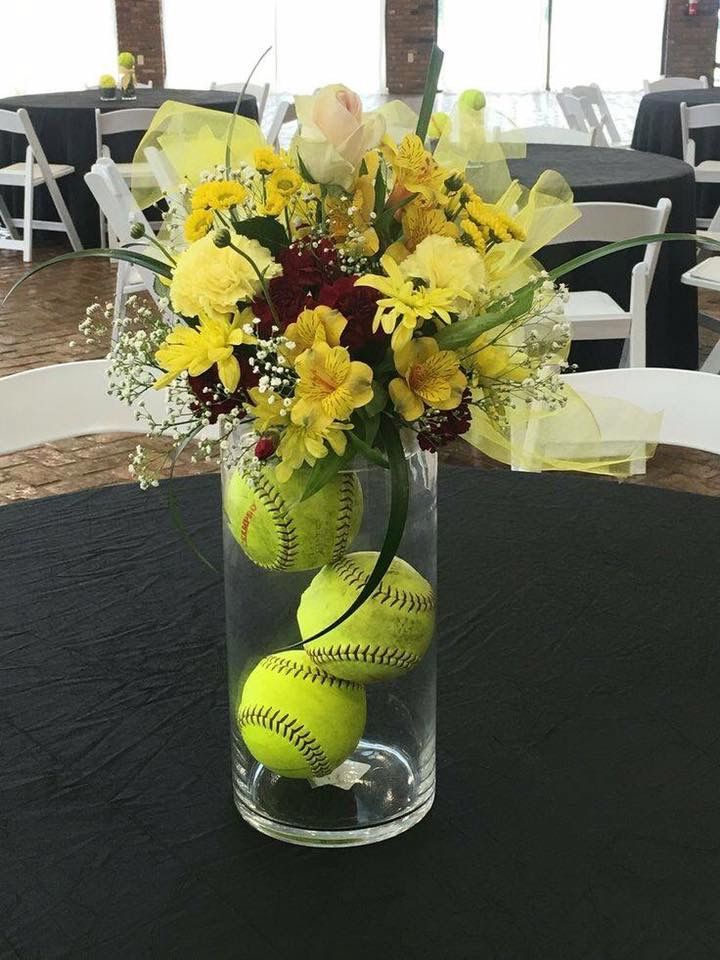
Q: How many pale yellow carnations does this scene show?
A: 2